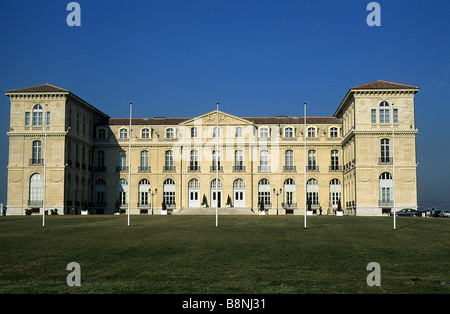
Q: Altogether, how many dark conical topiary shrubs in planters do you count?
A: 8